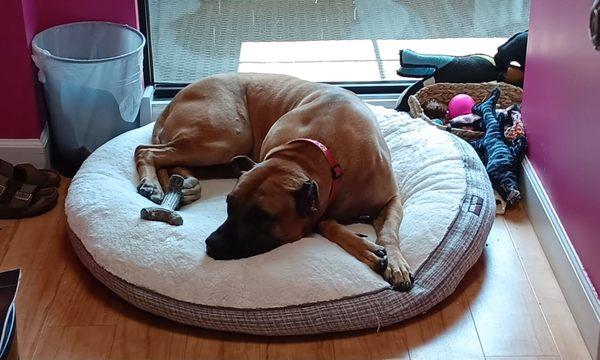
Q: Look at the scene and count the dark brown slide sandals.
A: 2